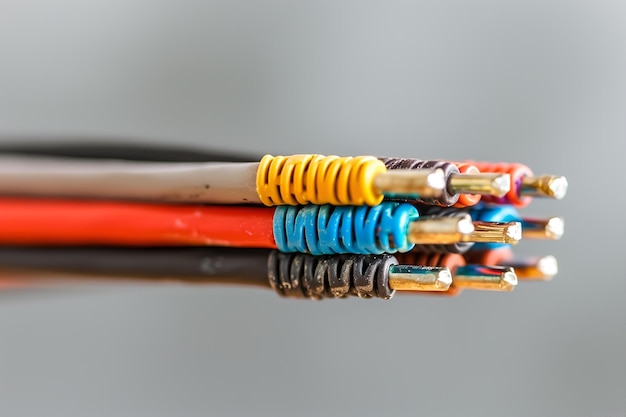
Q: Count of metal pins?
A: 9